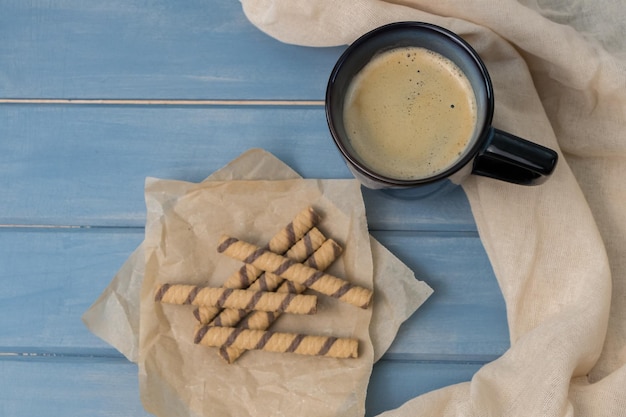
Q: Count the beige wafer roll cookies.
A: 6